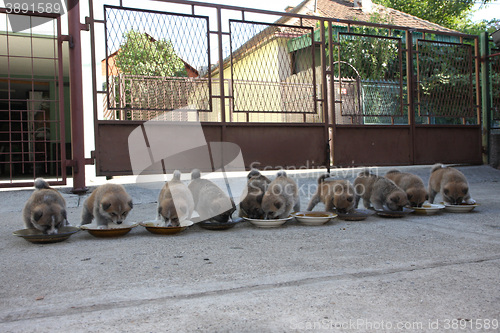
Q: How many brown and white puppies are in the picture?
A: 10